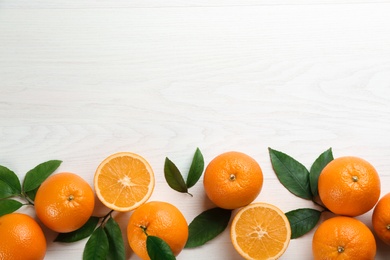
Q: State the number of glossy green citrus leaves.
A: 14